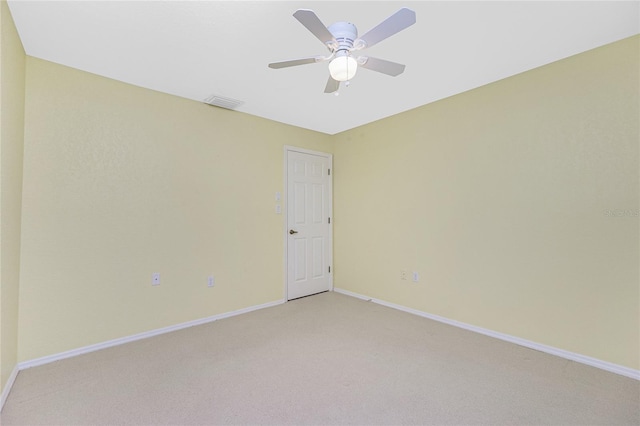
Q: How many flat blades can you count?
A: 5